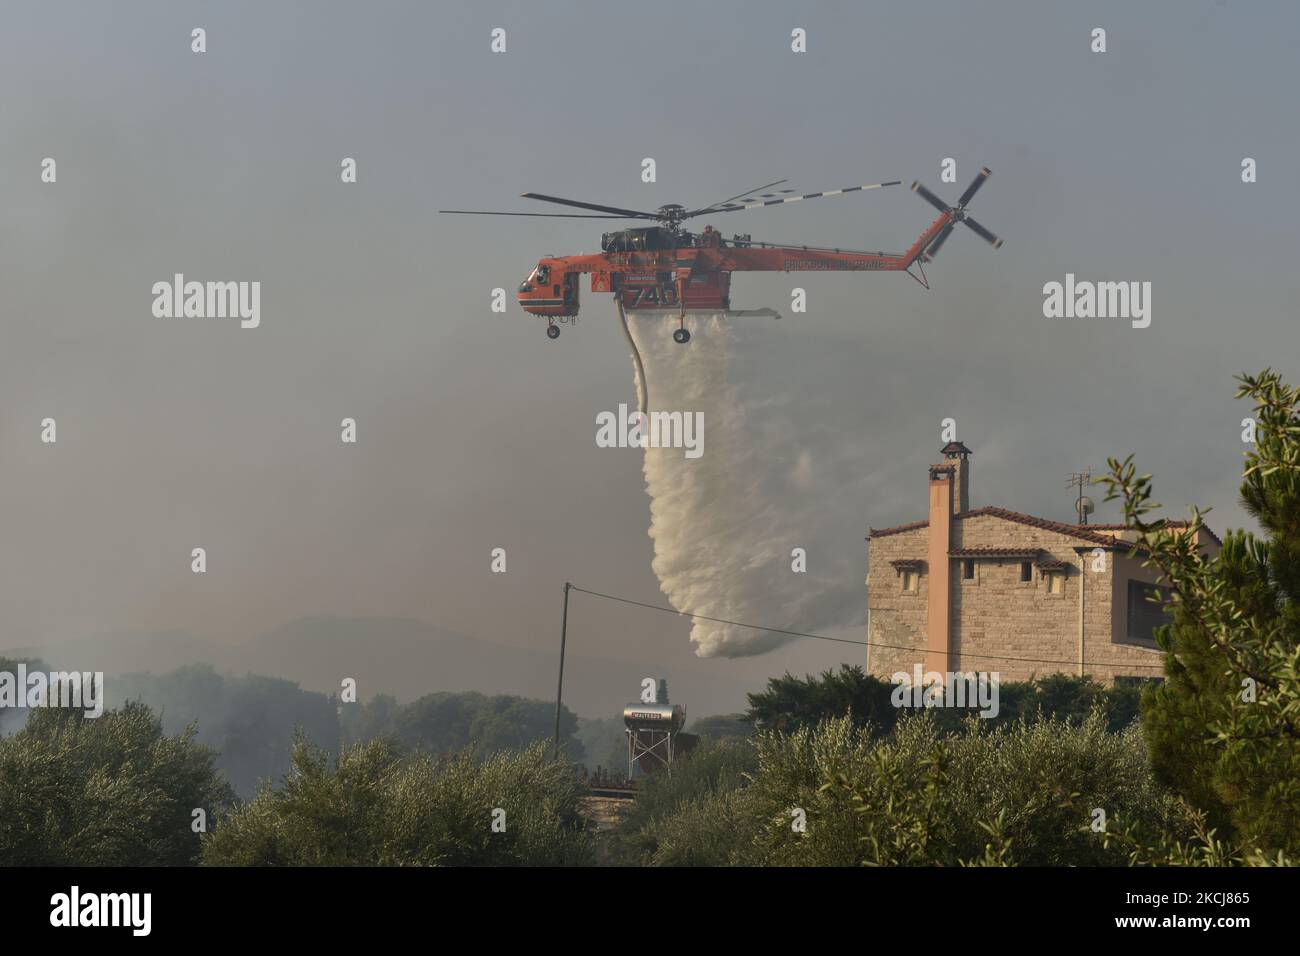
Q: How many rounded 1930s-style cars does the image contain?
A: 0